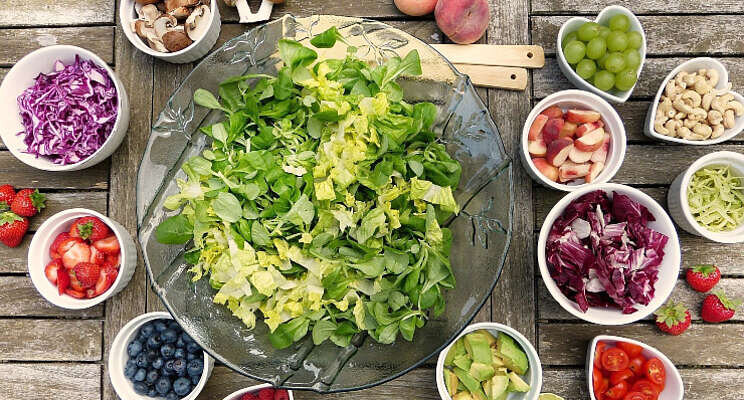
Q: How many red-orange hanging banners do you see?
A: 0